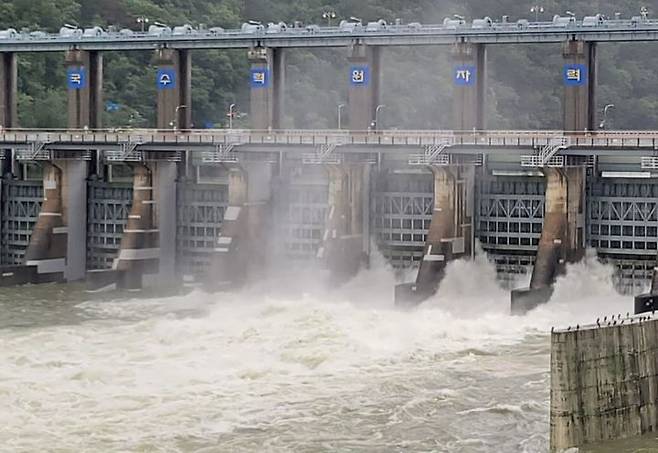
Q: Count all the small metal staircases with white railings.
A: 6